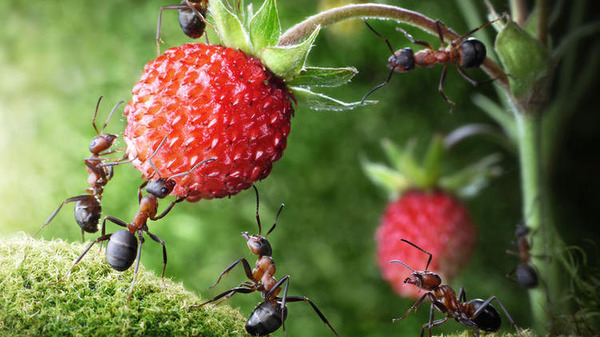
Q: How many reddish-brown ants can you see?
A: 7